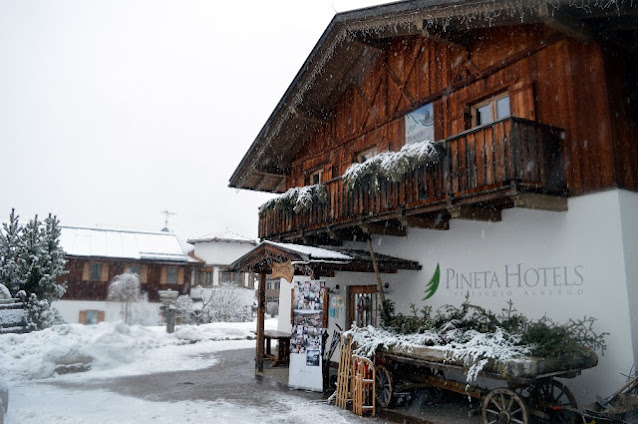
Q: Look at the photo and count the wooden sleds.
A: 2